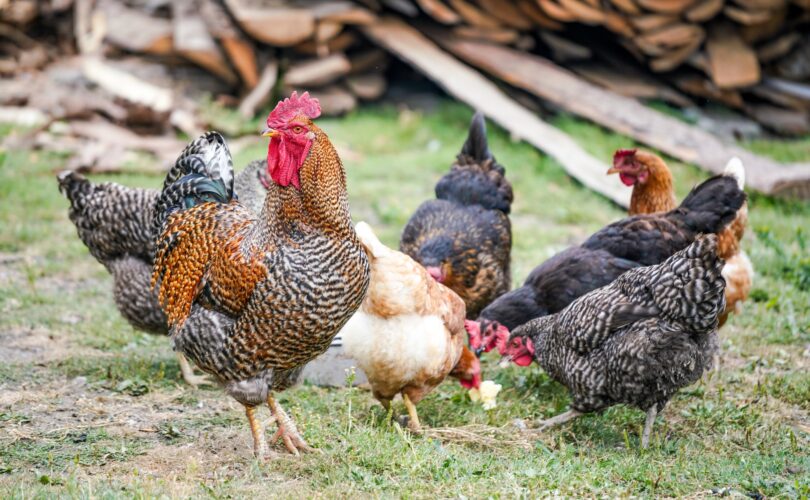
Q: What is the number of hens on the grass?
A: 6